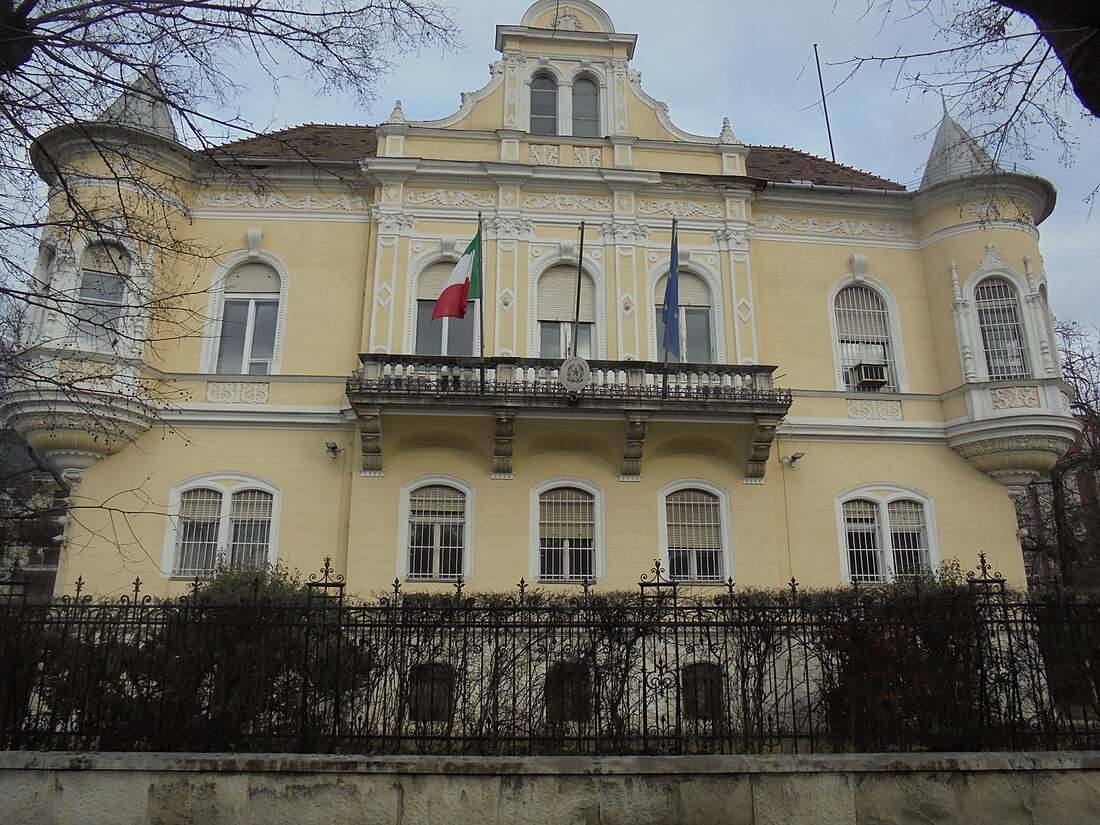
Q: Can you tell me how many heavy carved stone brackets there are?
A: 4